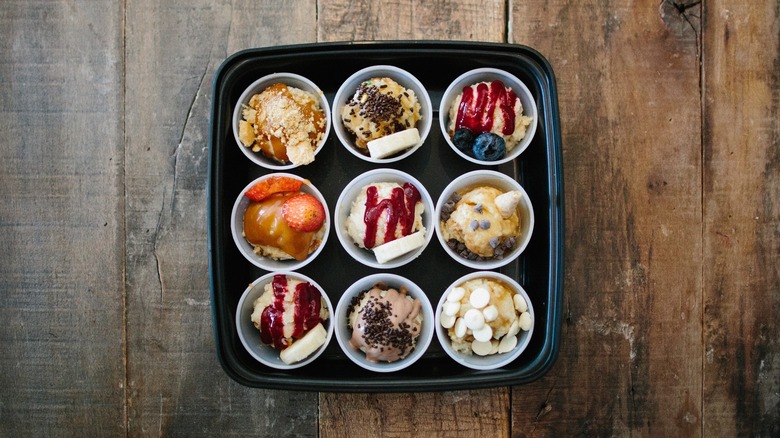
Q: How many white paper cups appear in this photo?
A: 9